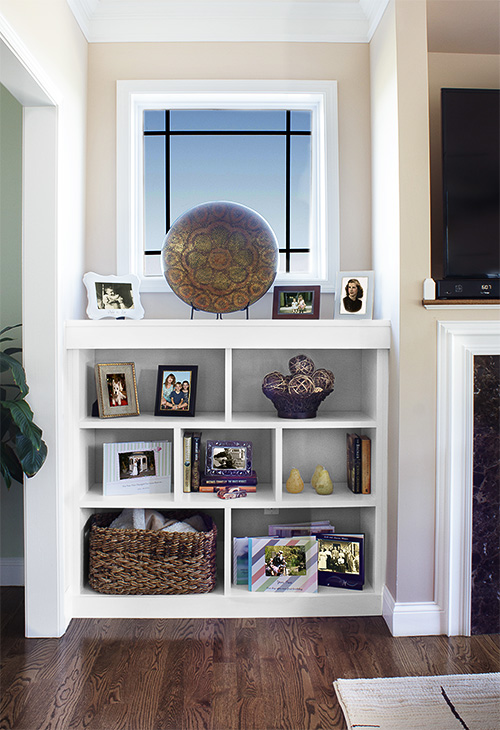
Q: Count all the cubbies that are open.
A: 7